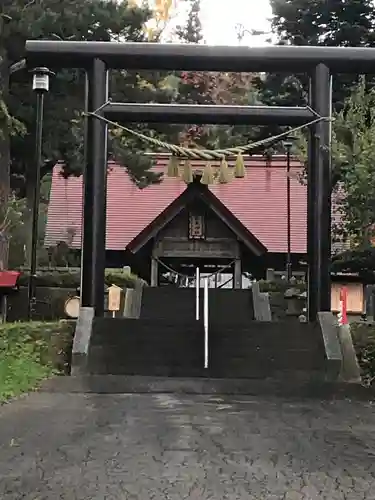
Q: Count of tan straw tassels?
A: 5